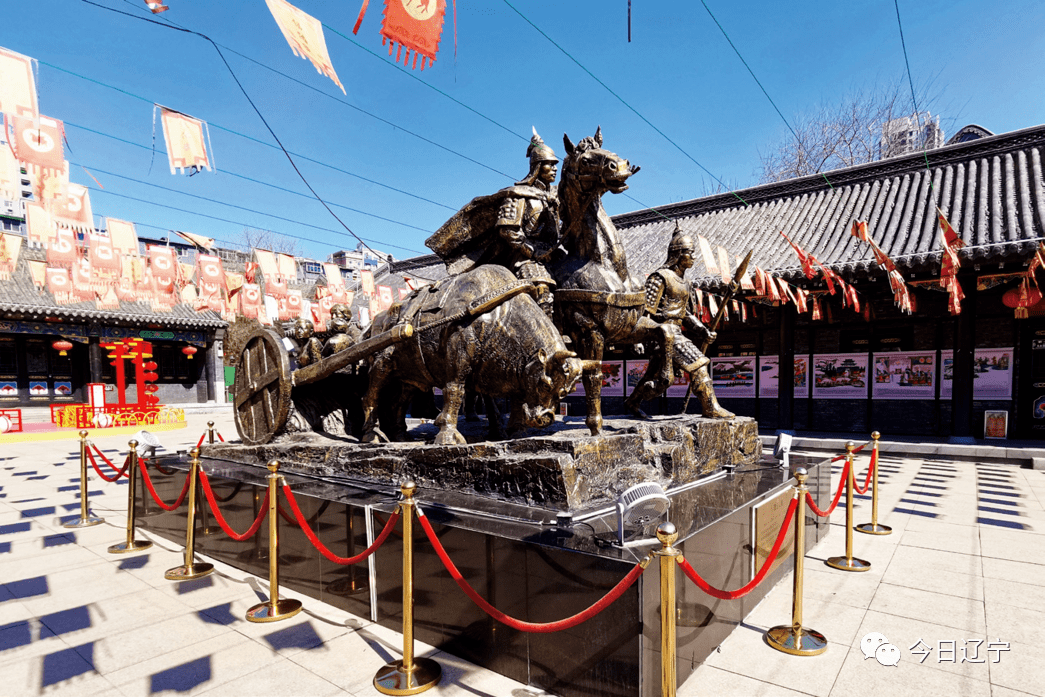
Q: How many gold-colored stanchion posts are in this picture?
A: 10